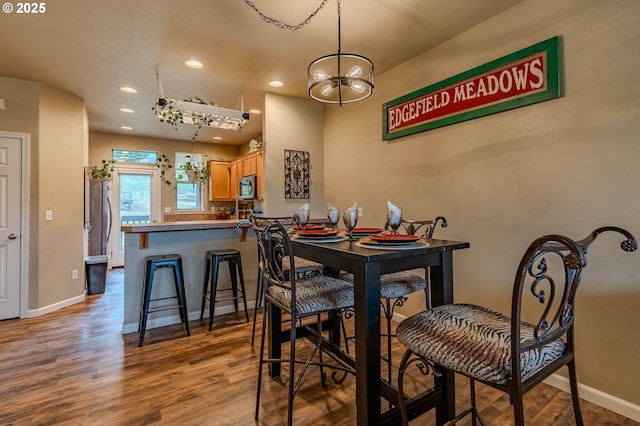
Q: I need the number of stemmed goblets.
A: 4